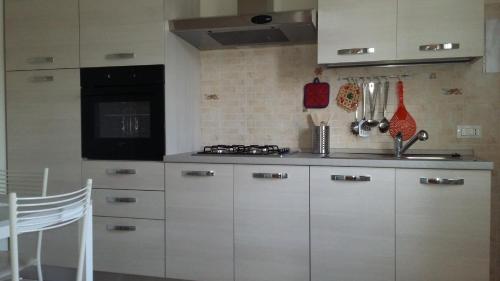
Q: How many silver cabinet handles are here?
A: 12